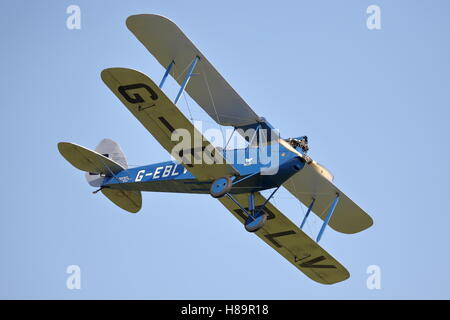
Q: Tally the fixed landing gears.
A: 2